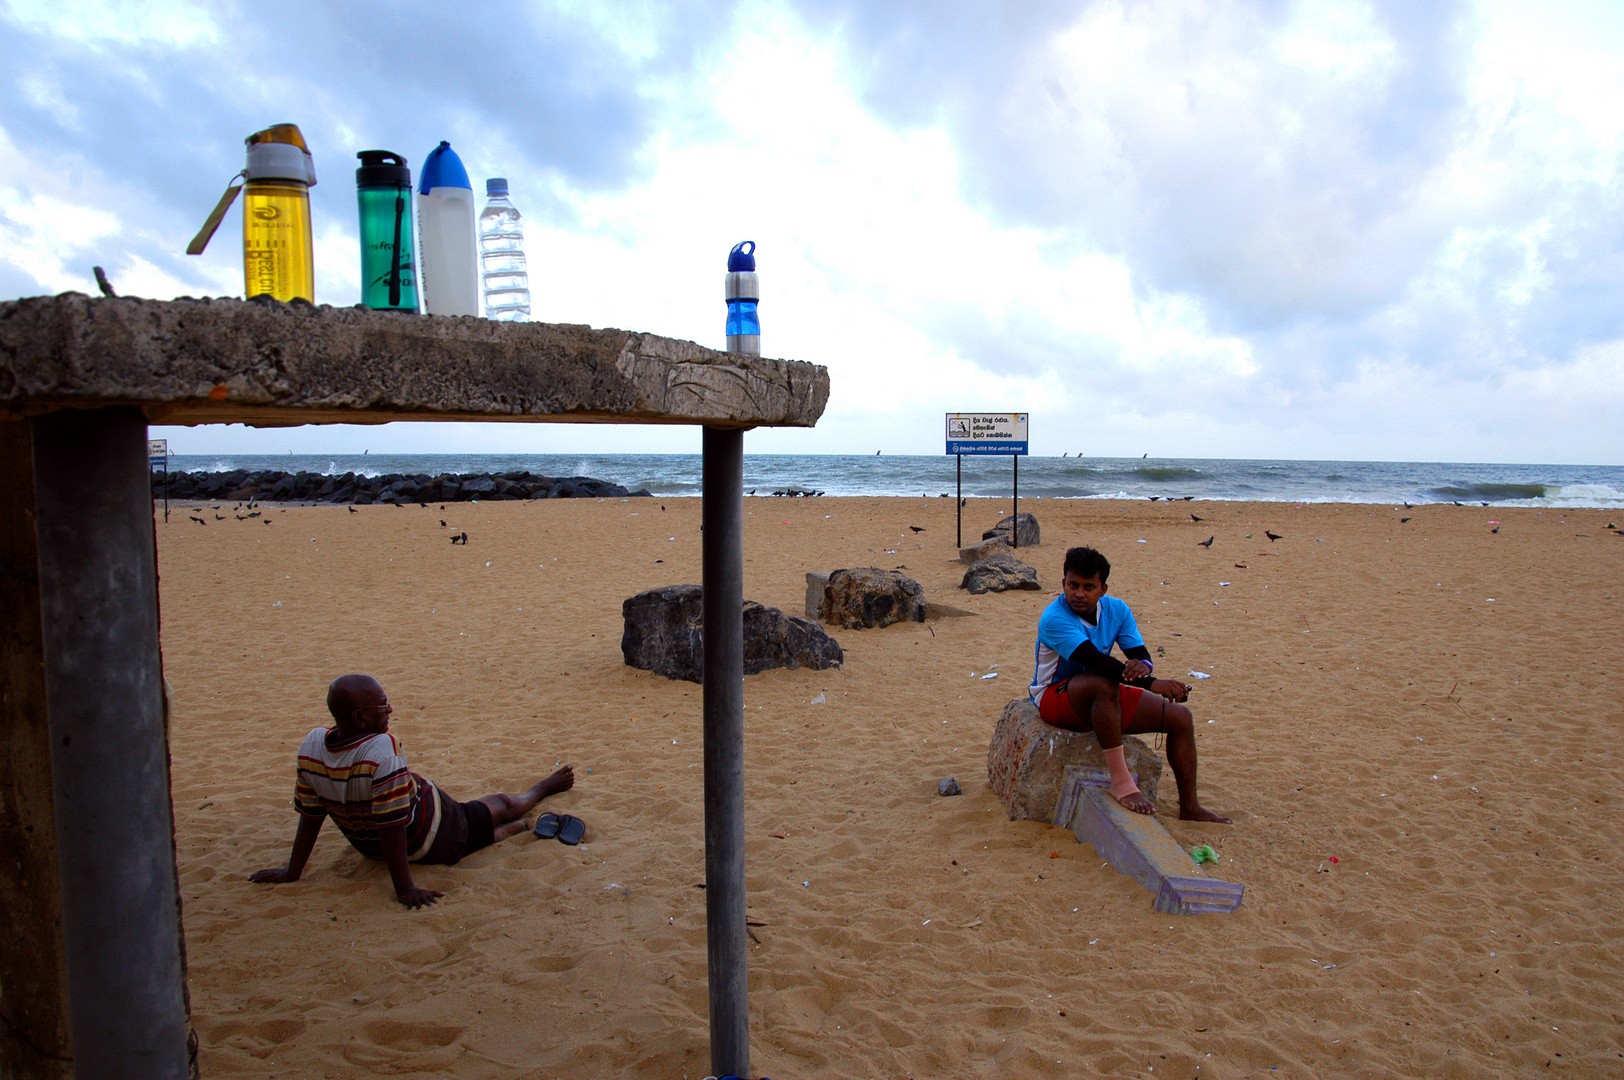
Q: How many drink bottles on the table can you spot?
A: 5